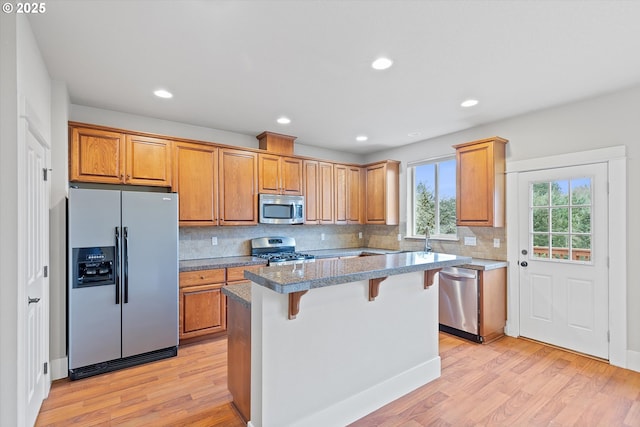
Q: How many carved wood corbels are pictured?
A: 3